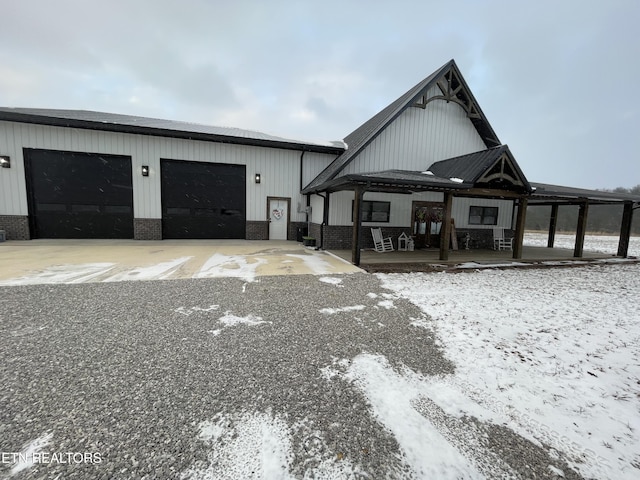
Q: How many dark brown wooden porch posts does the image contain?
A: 6